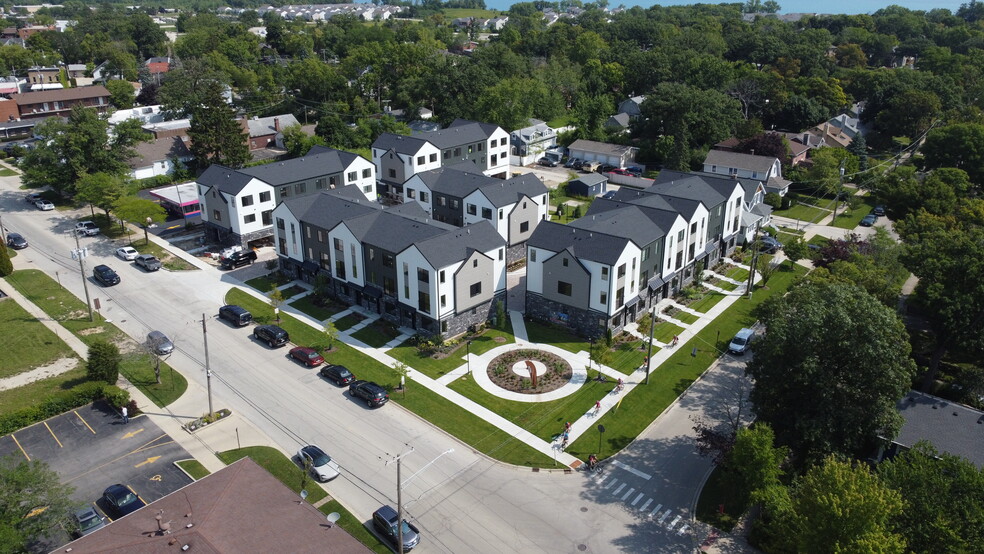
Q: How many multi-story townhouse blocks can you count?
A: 5